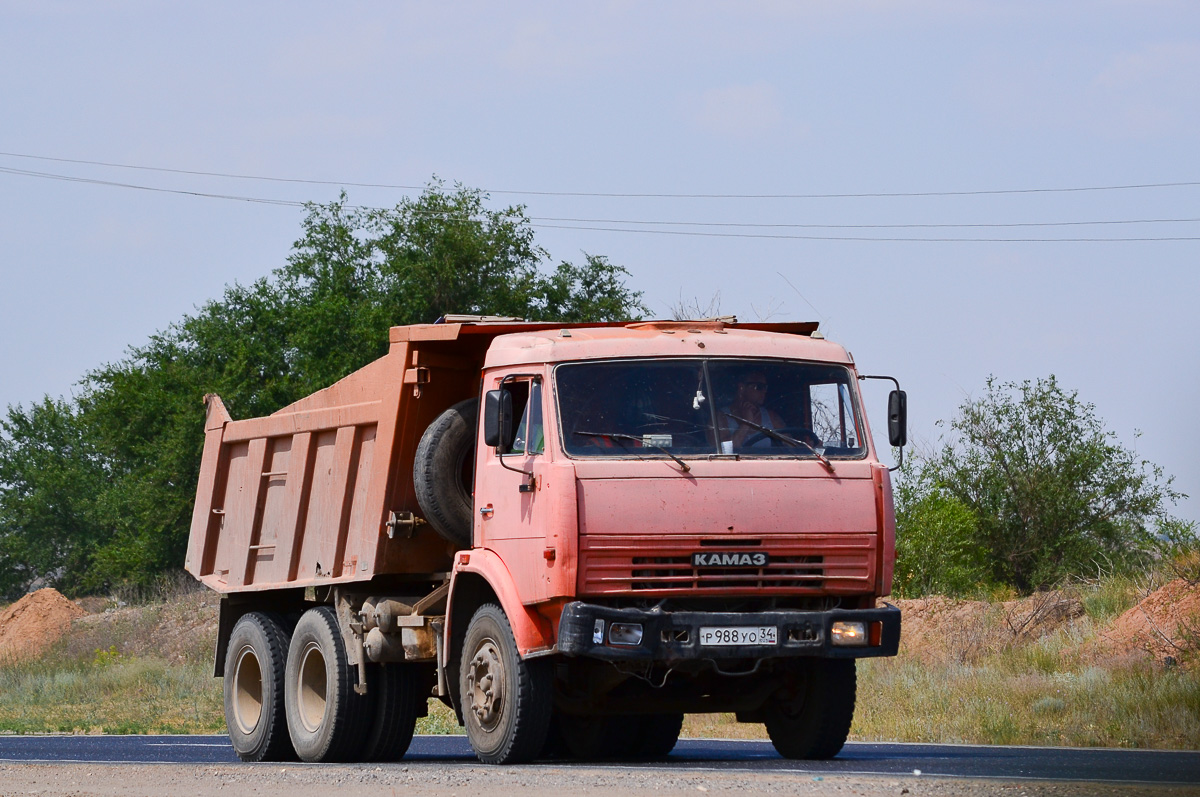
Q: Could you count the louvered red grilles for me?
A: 1